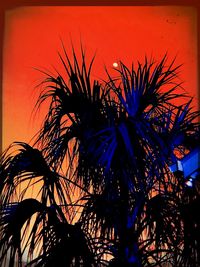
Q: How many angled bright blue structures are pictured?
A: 1